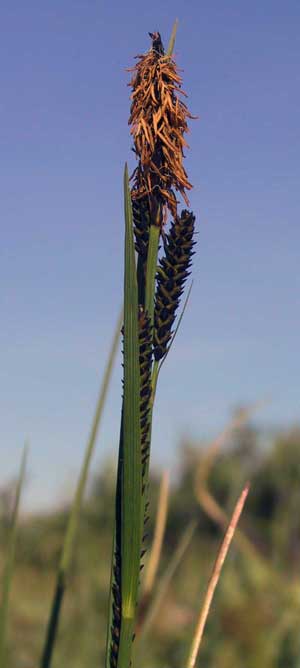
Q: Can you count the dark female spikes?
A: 3